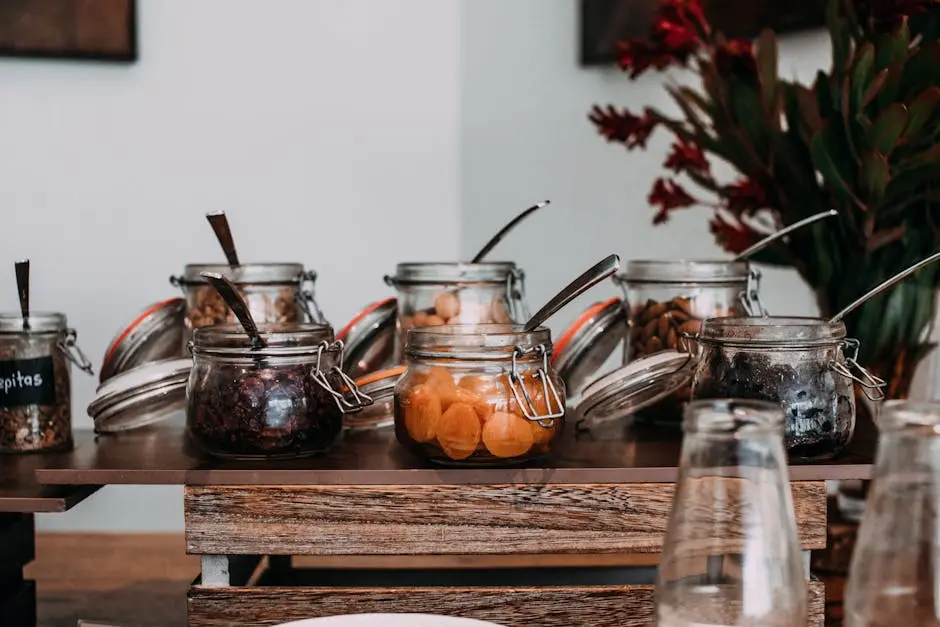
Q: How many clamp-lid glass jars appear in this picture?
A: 7